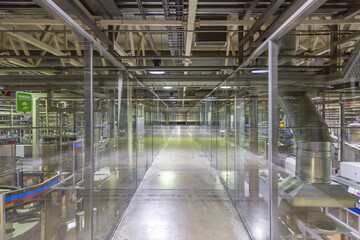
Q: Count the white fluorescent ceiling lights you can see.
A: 4